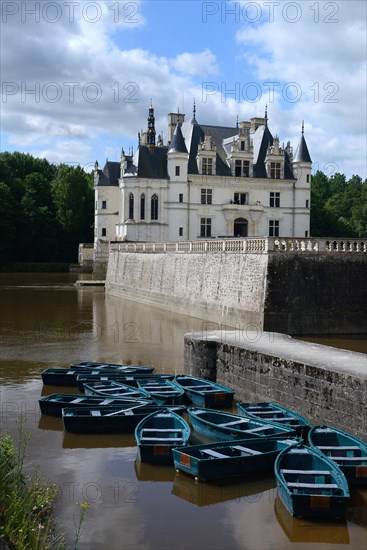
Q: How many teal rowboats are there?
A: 14